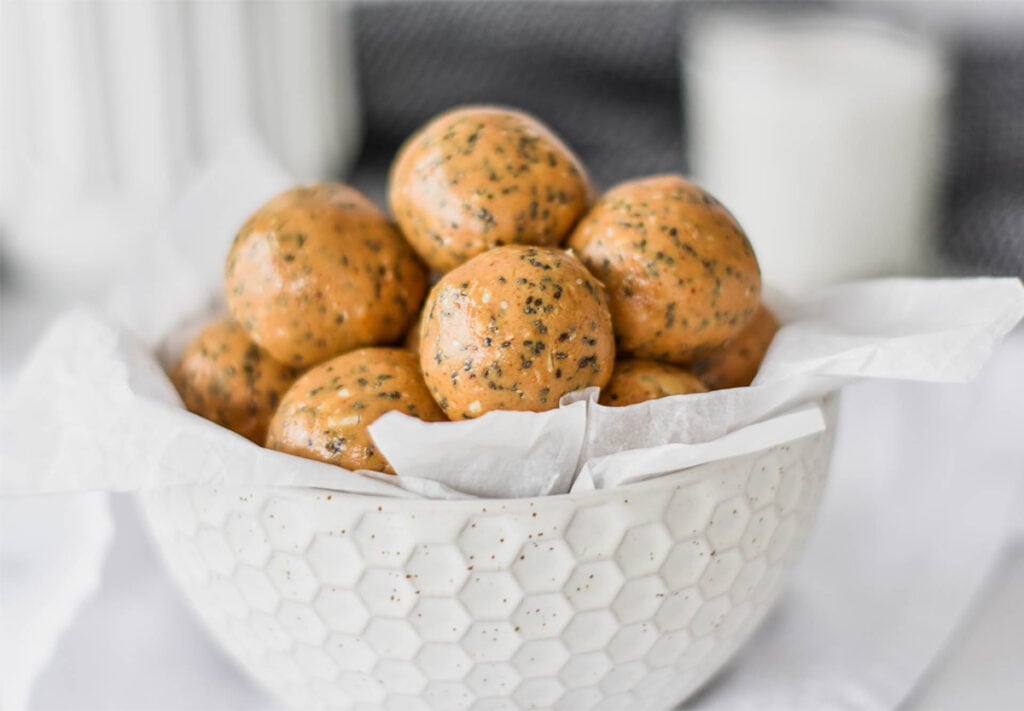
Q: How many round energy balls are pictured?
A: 8